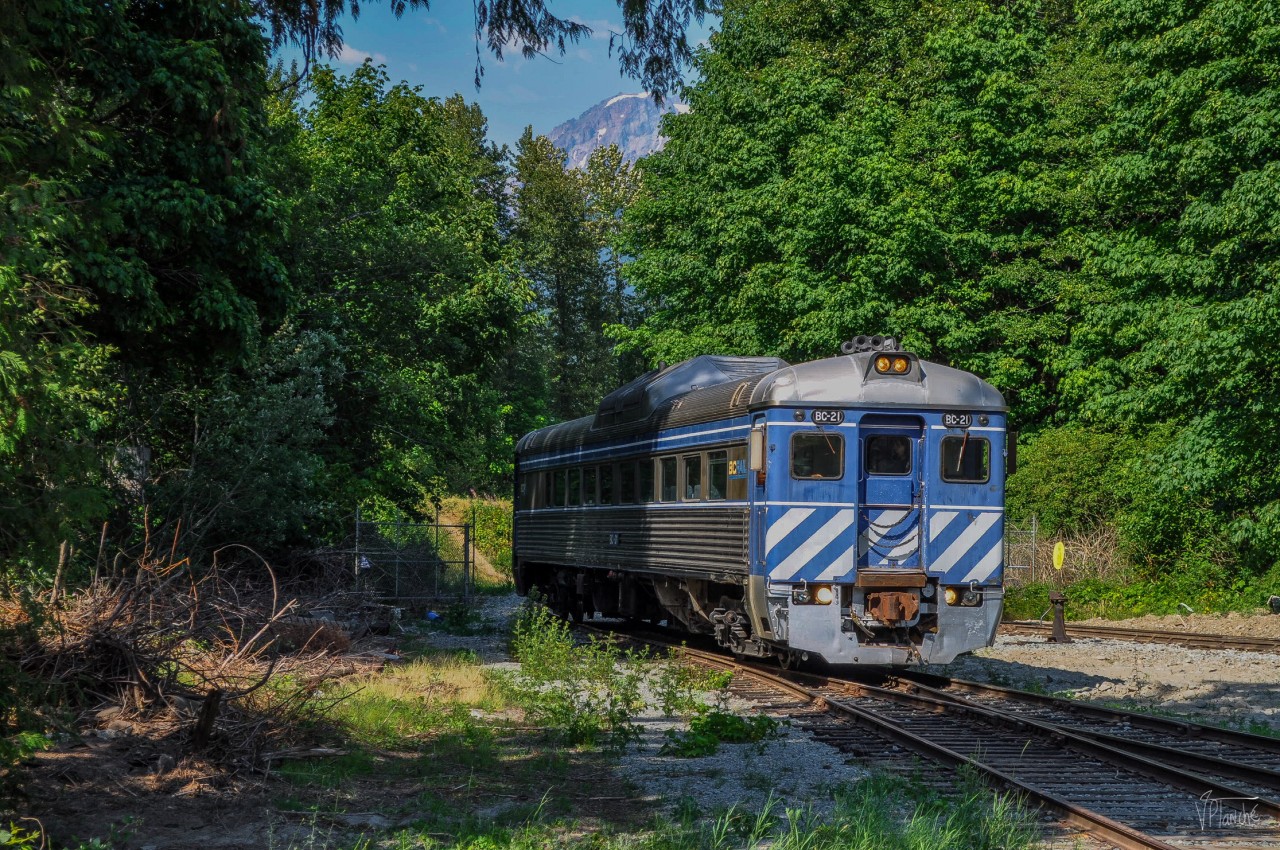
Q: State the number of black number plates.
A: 2